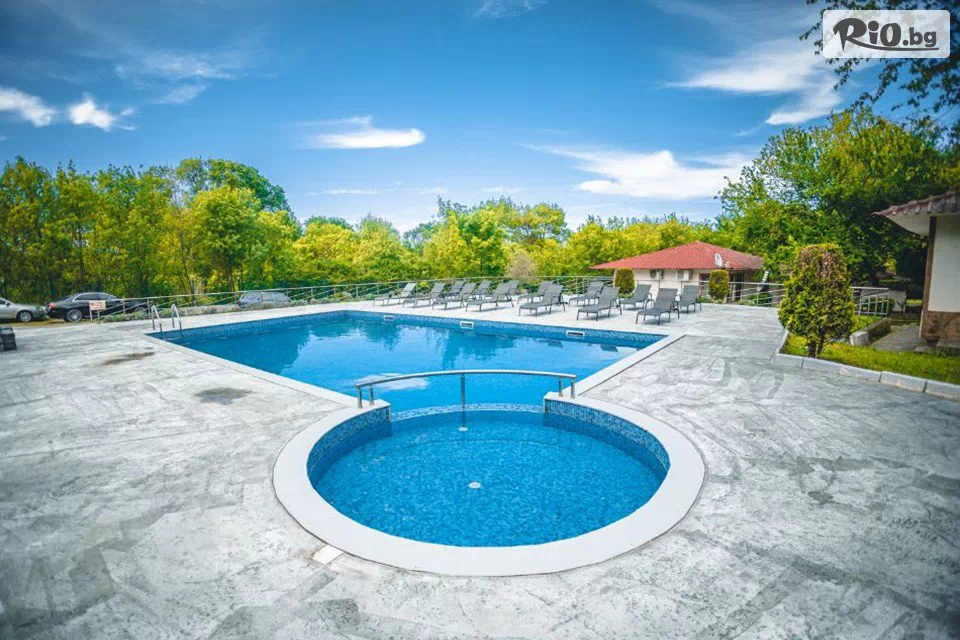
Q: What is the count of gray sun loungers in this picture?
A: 14